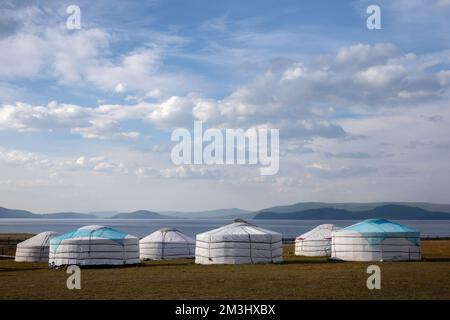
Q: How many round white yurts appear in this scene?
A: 6